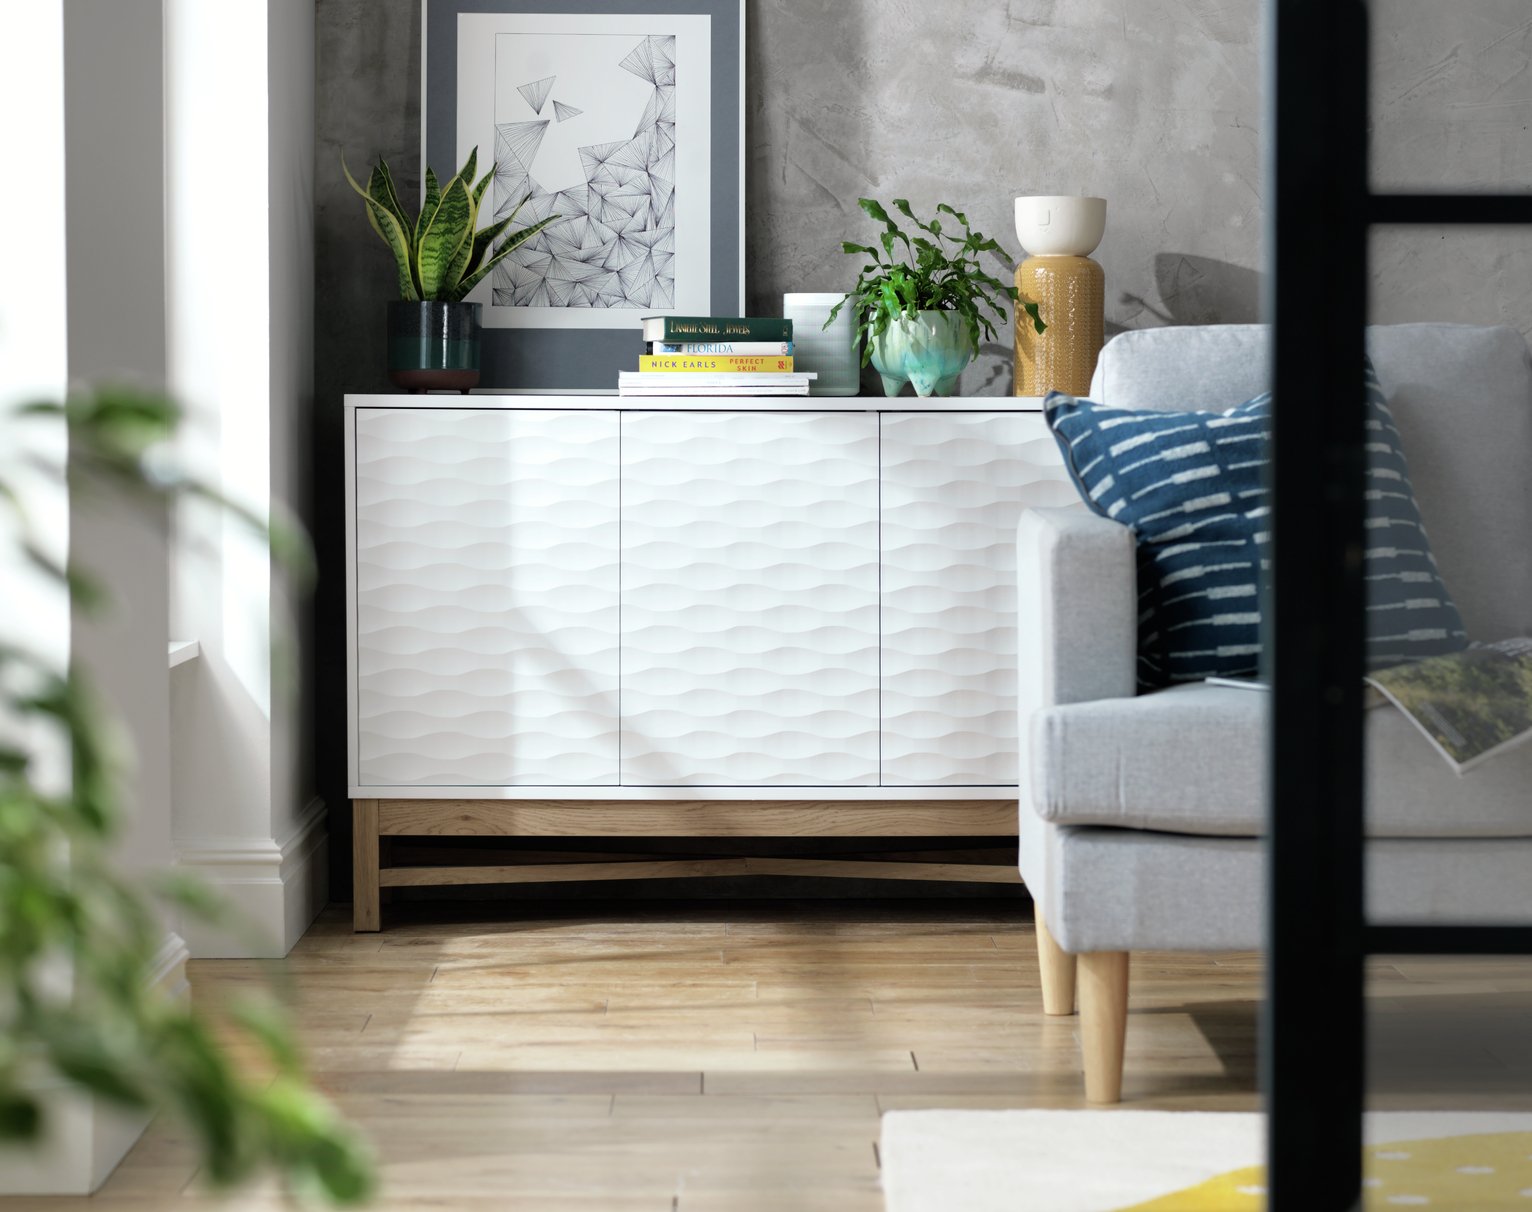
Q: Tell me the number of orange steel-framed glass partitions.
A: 0